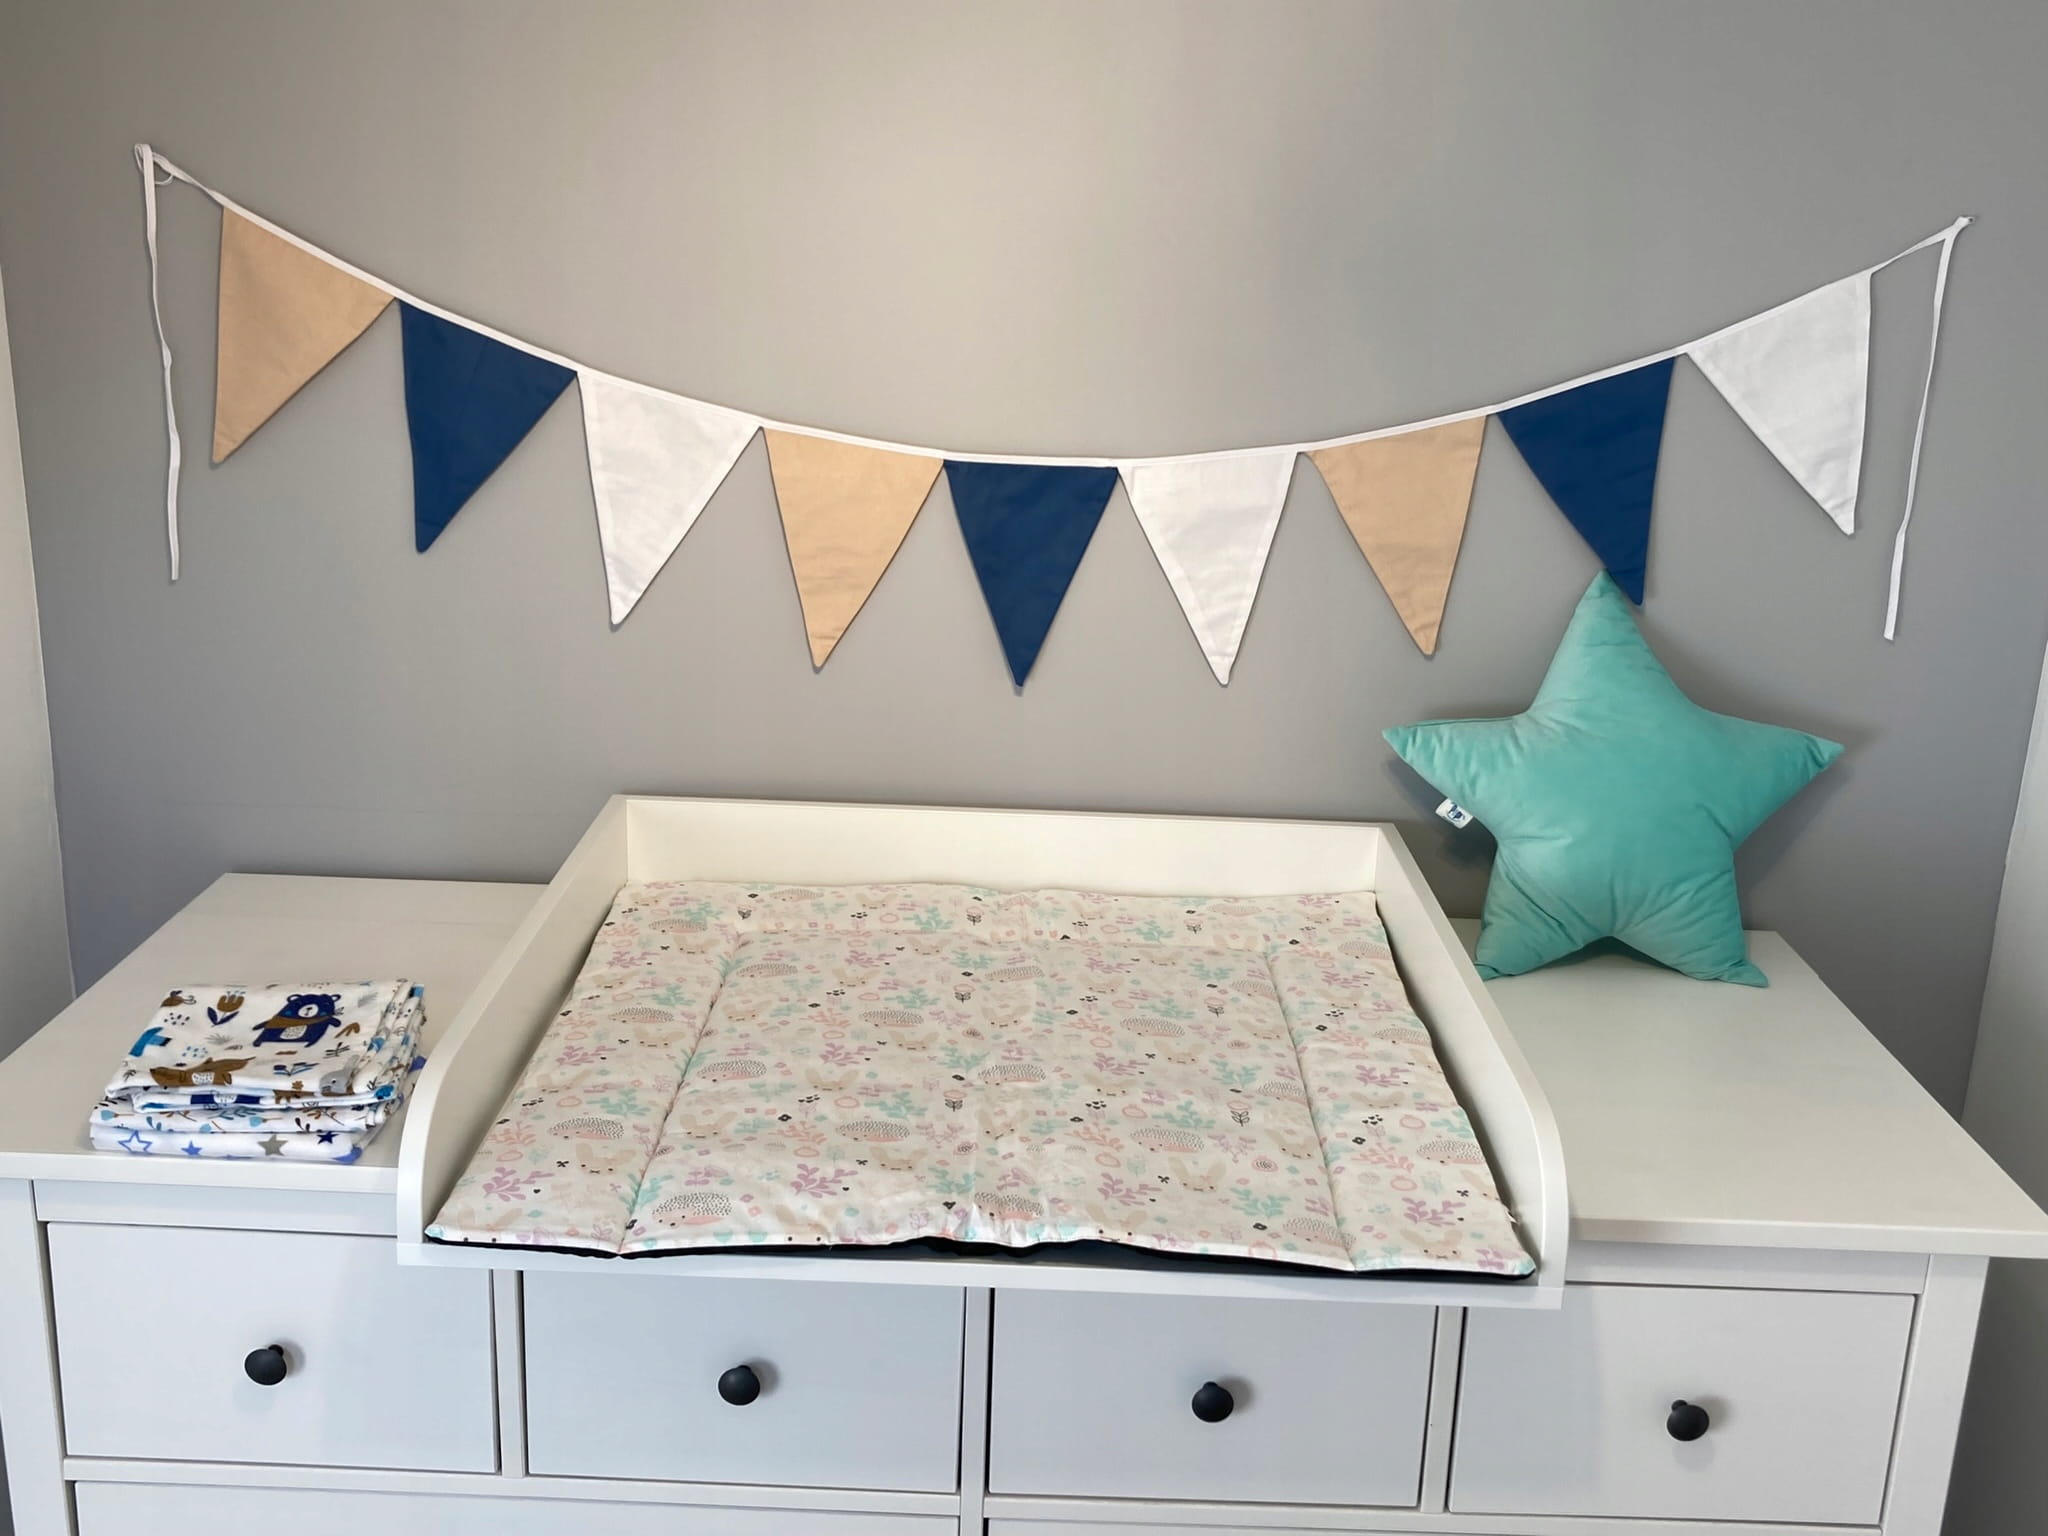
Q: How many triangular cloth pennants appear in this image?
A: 9